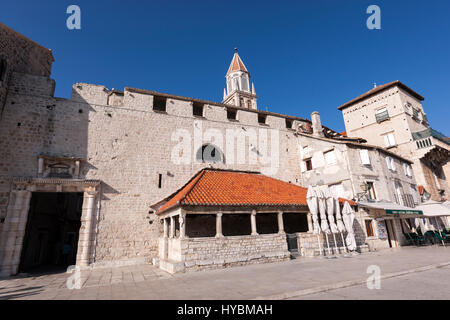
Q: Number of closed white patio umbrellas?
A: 5